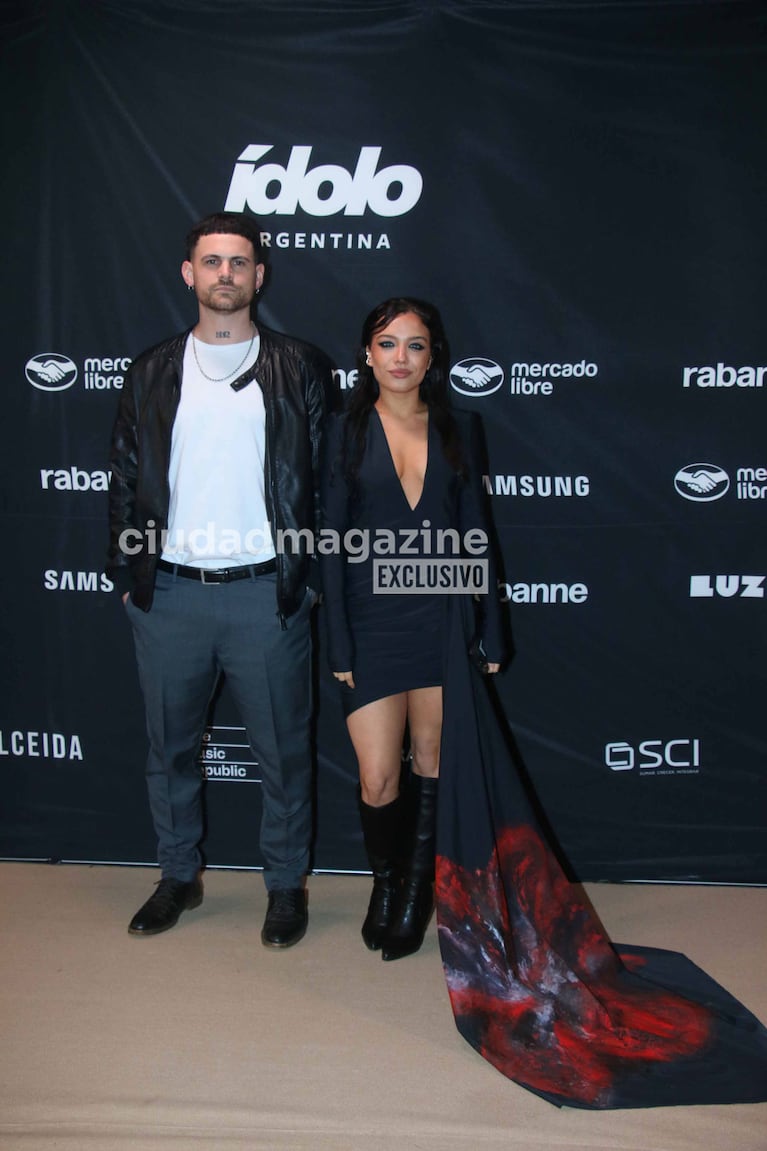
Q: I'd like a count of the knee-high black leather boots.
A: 2